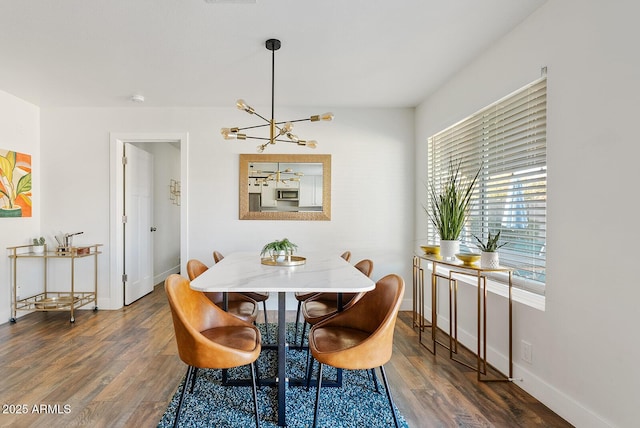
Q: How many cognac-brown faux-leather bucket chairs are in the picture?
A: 6